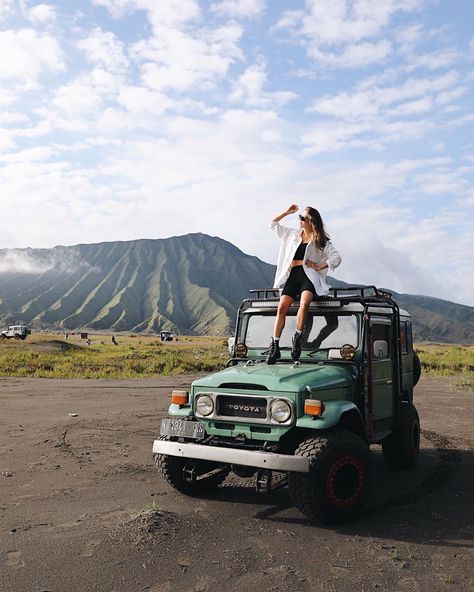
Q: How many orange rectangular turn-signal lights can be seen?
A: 2